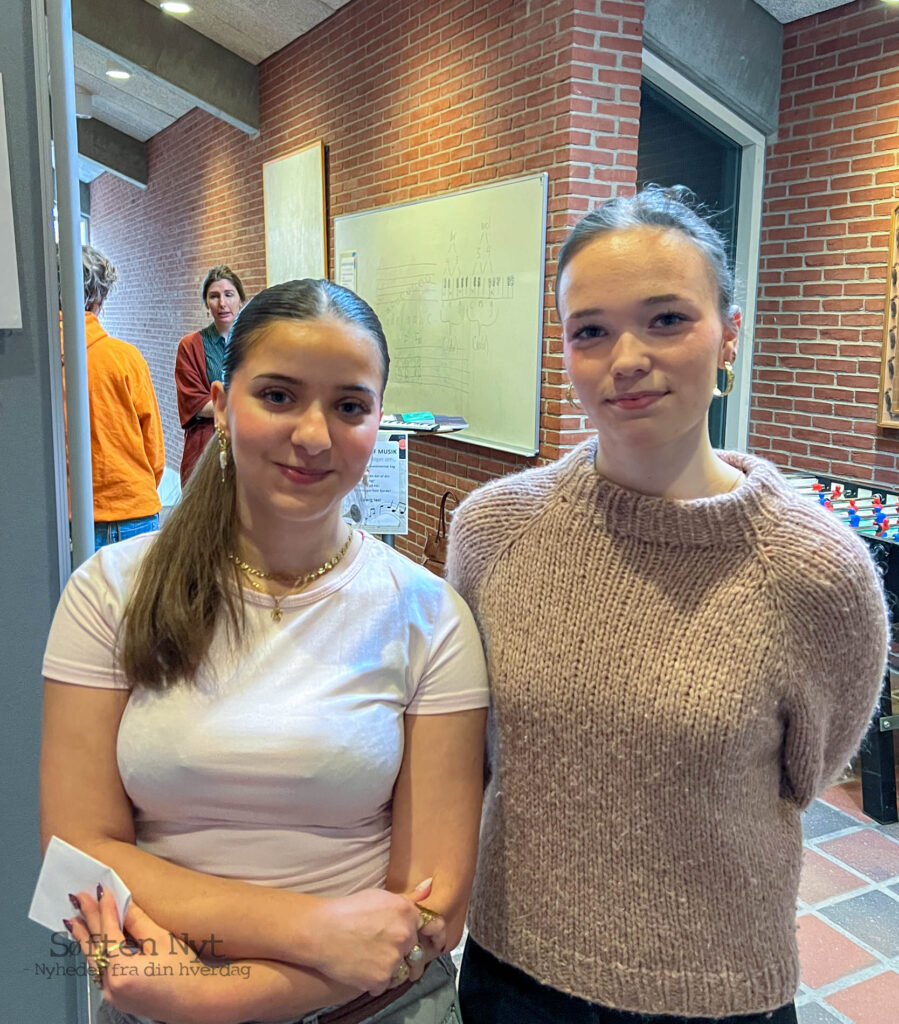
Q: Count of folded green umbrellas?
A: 0